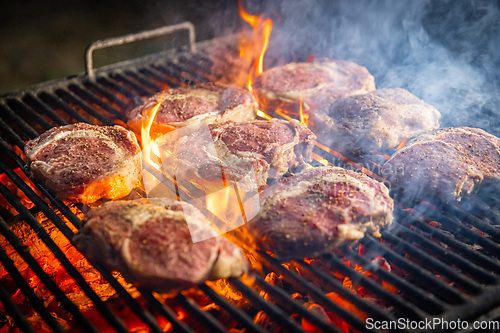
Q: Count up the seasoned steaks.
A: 8